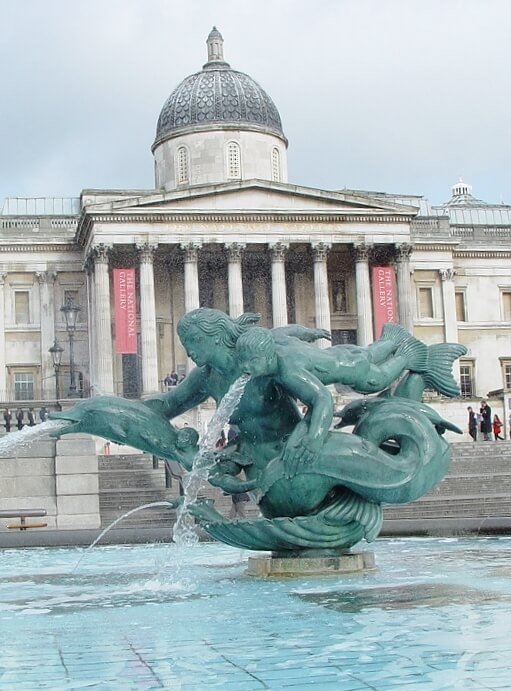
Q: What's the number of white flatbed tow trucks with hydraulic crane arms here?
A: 0